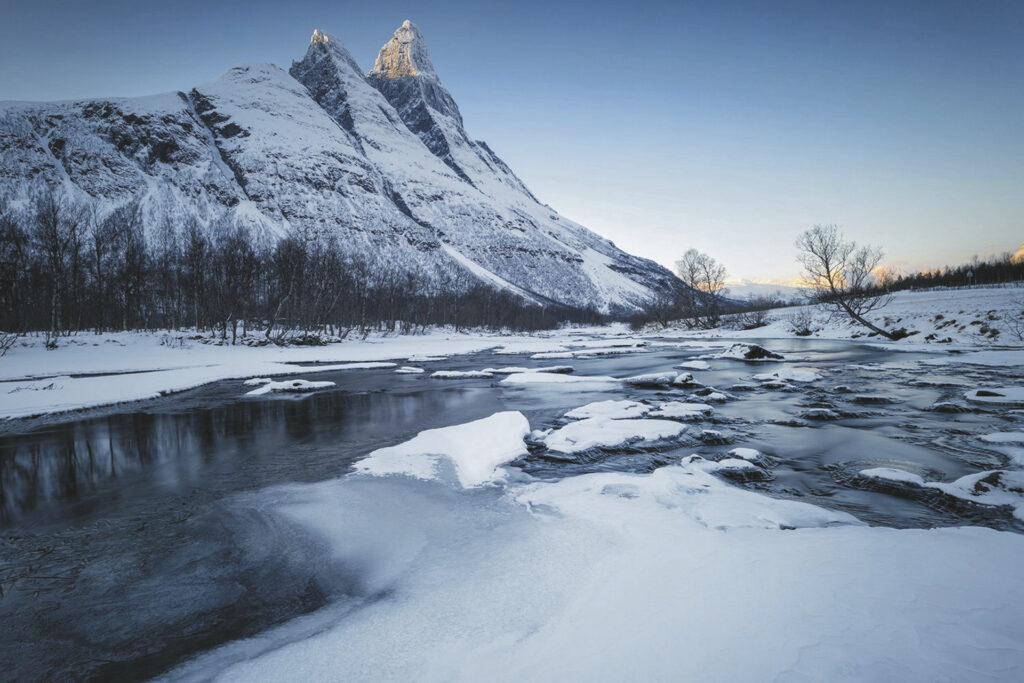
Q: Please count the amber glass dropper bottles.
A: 0